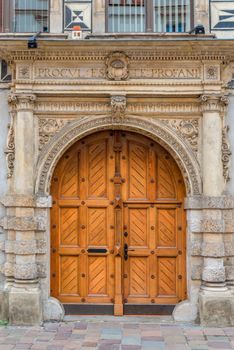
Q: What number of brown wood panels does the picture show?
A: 12